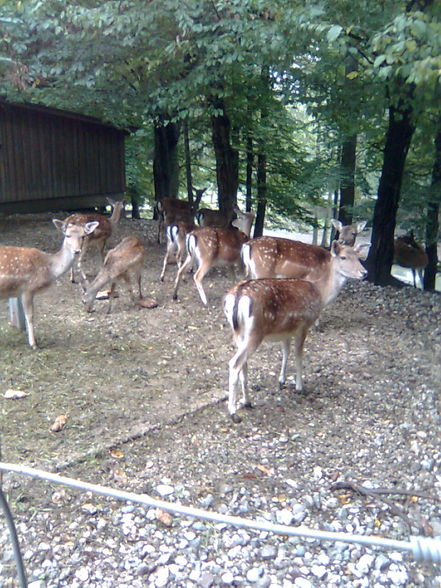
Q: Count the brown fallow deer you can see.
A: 10